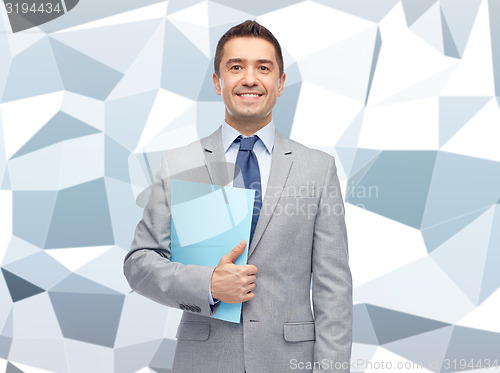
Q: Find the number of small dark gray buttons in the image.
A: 4